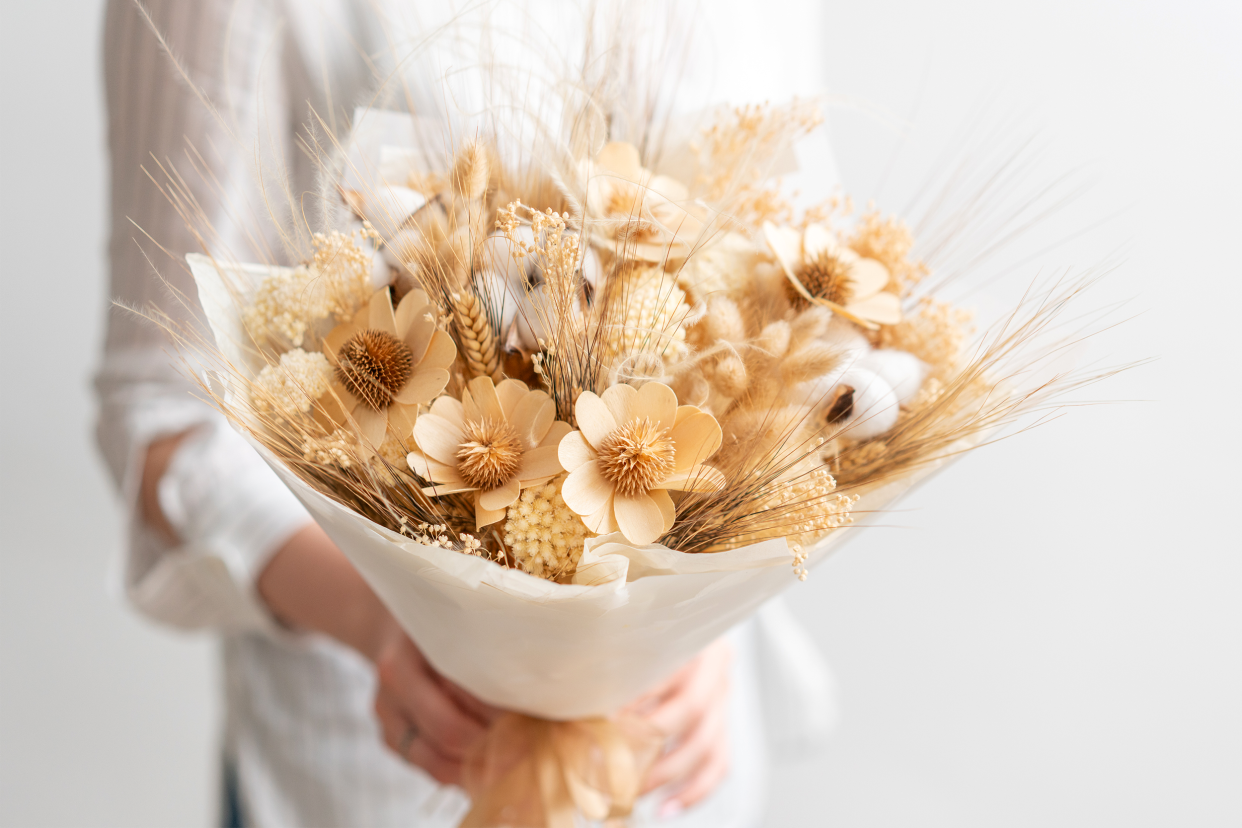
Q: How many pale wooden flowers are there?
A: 5